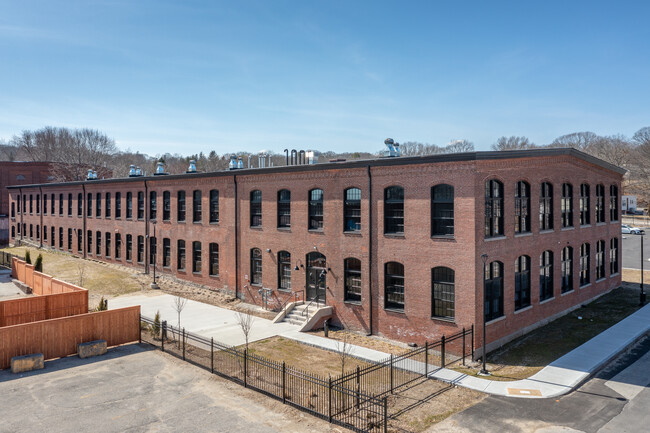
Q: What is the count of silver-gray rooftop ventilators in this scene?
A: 10